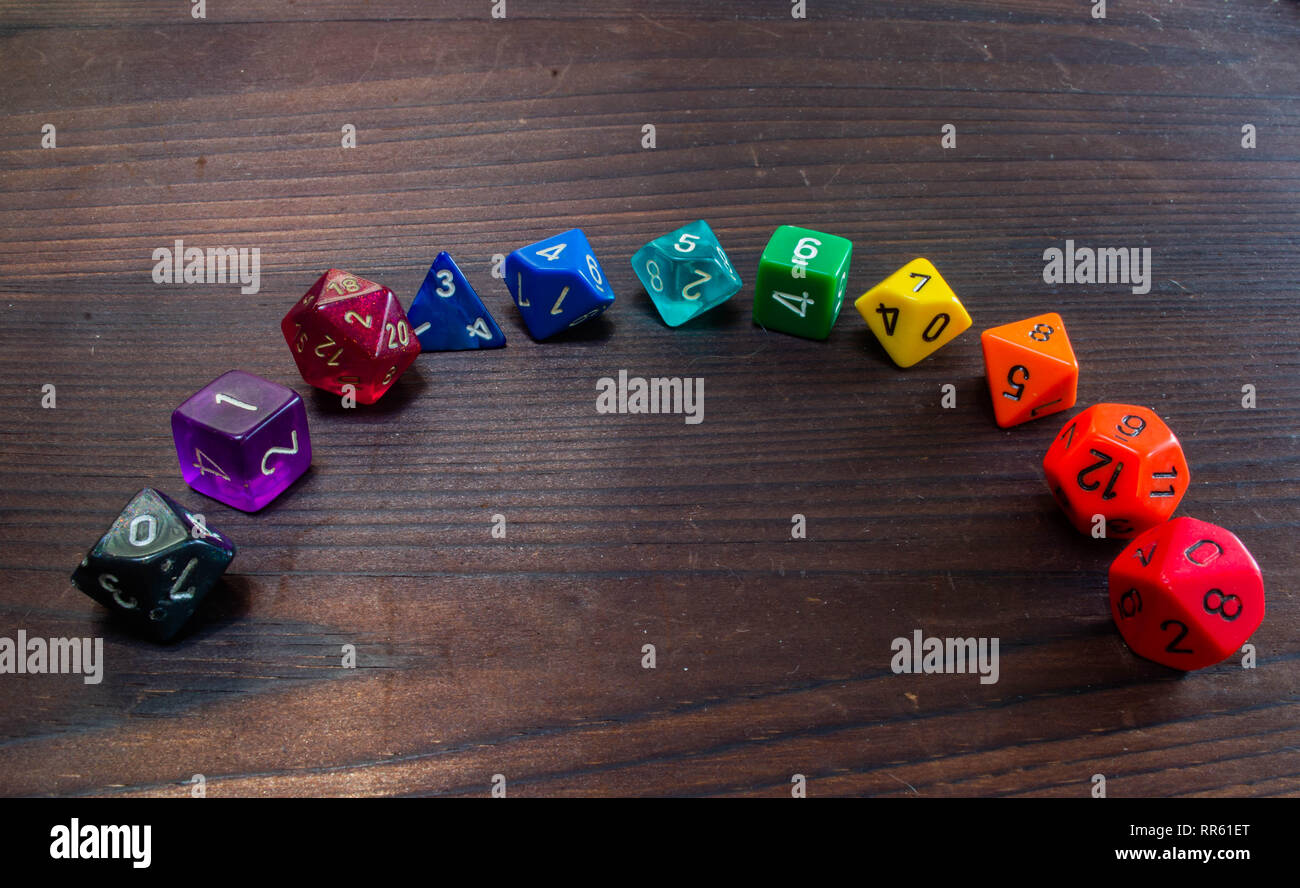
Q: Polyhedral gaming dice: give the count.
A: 11